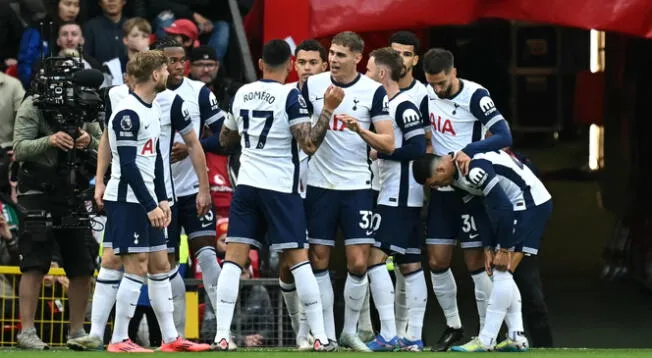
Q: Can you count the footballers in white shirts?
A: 10